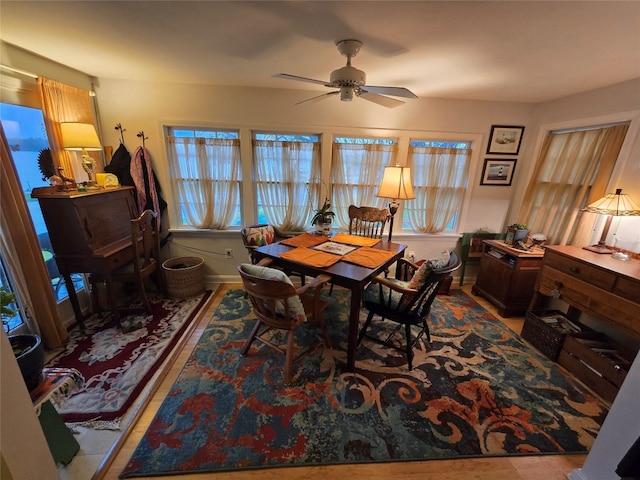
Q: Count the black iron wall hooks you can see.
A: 2